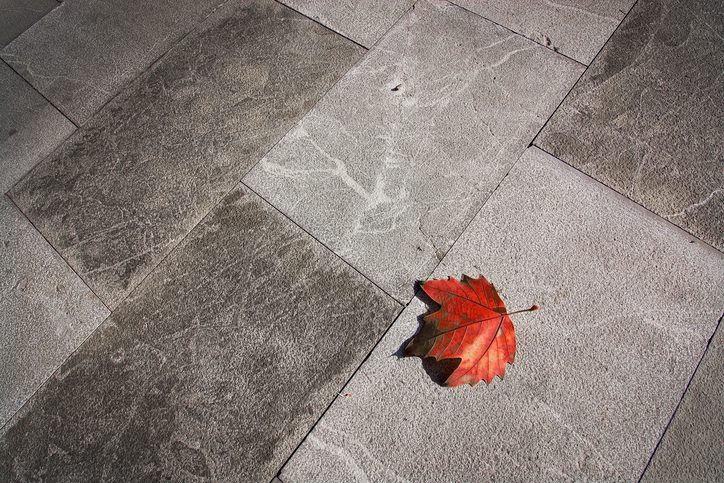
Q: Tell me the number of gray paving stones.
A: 12